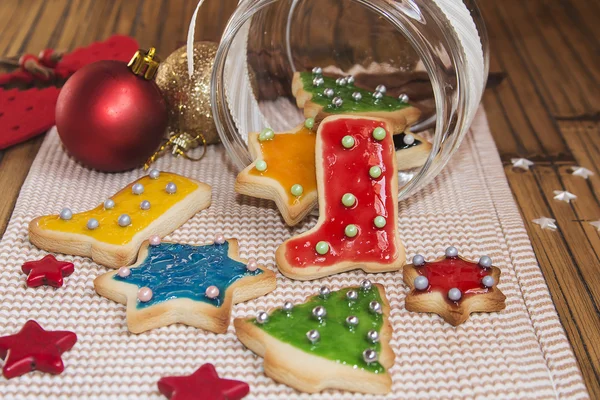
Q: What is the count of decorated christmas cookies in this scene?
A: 8